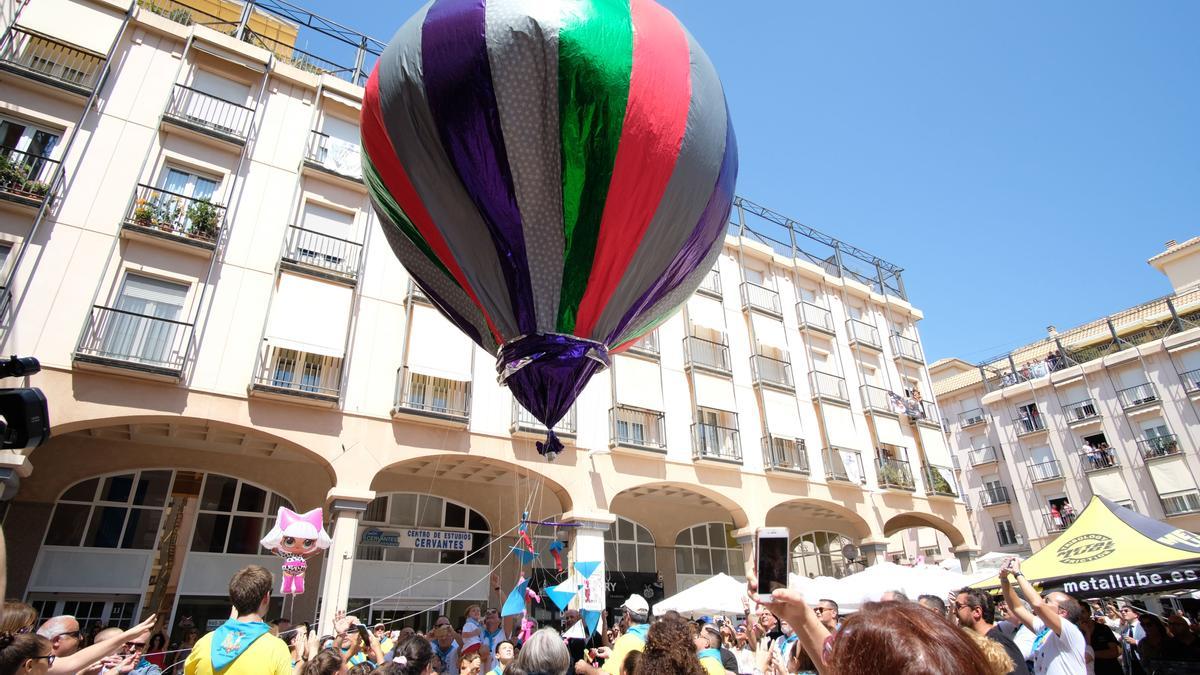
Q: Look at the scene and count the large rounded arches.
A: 5